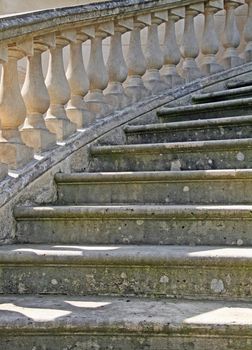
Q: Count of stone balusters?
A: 13